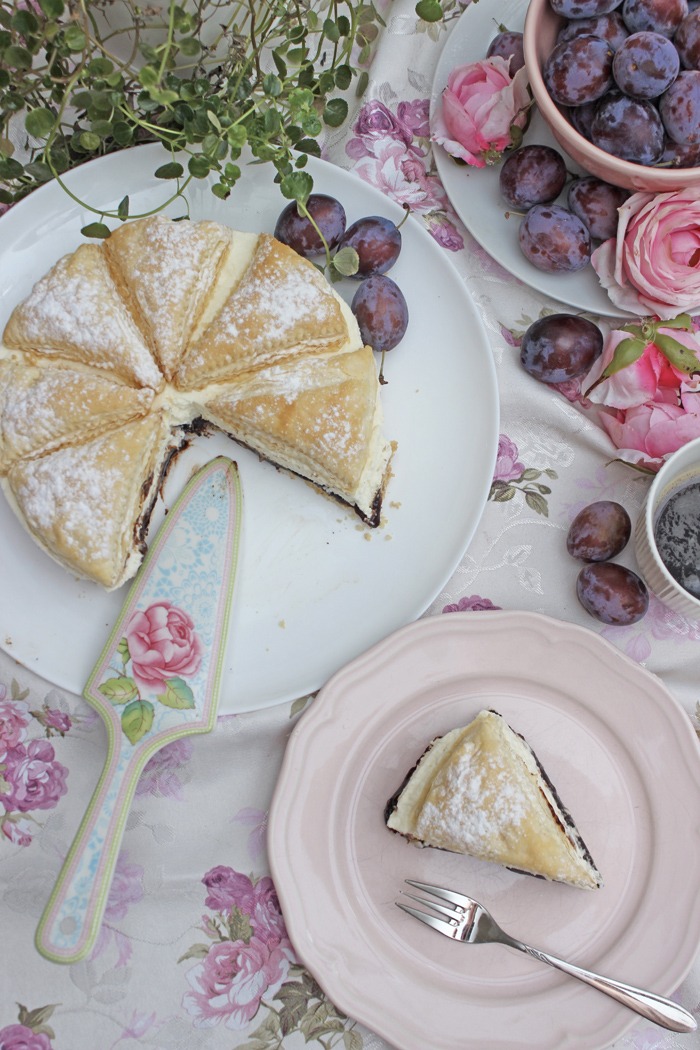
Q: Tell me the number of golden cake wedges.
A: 7